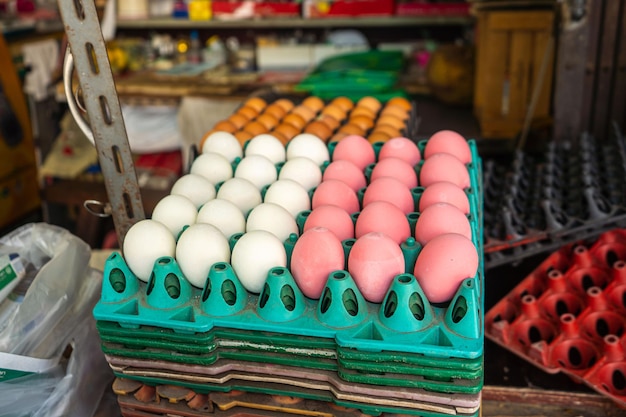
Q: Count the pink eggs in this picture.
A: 15